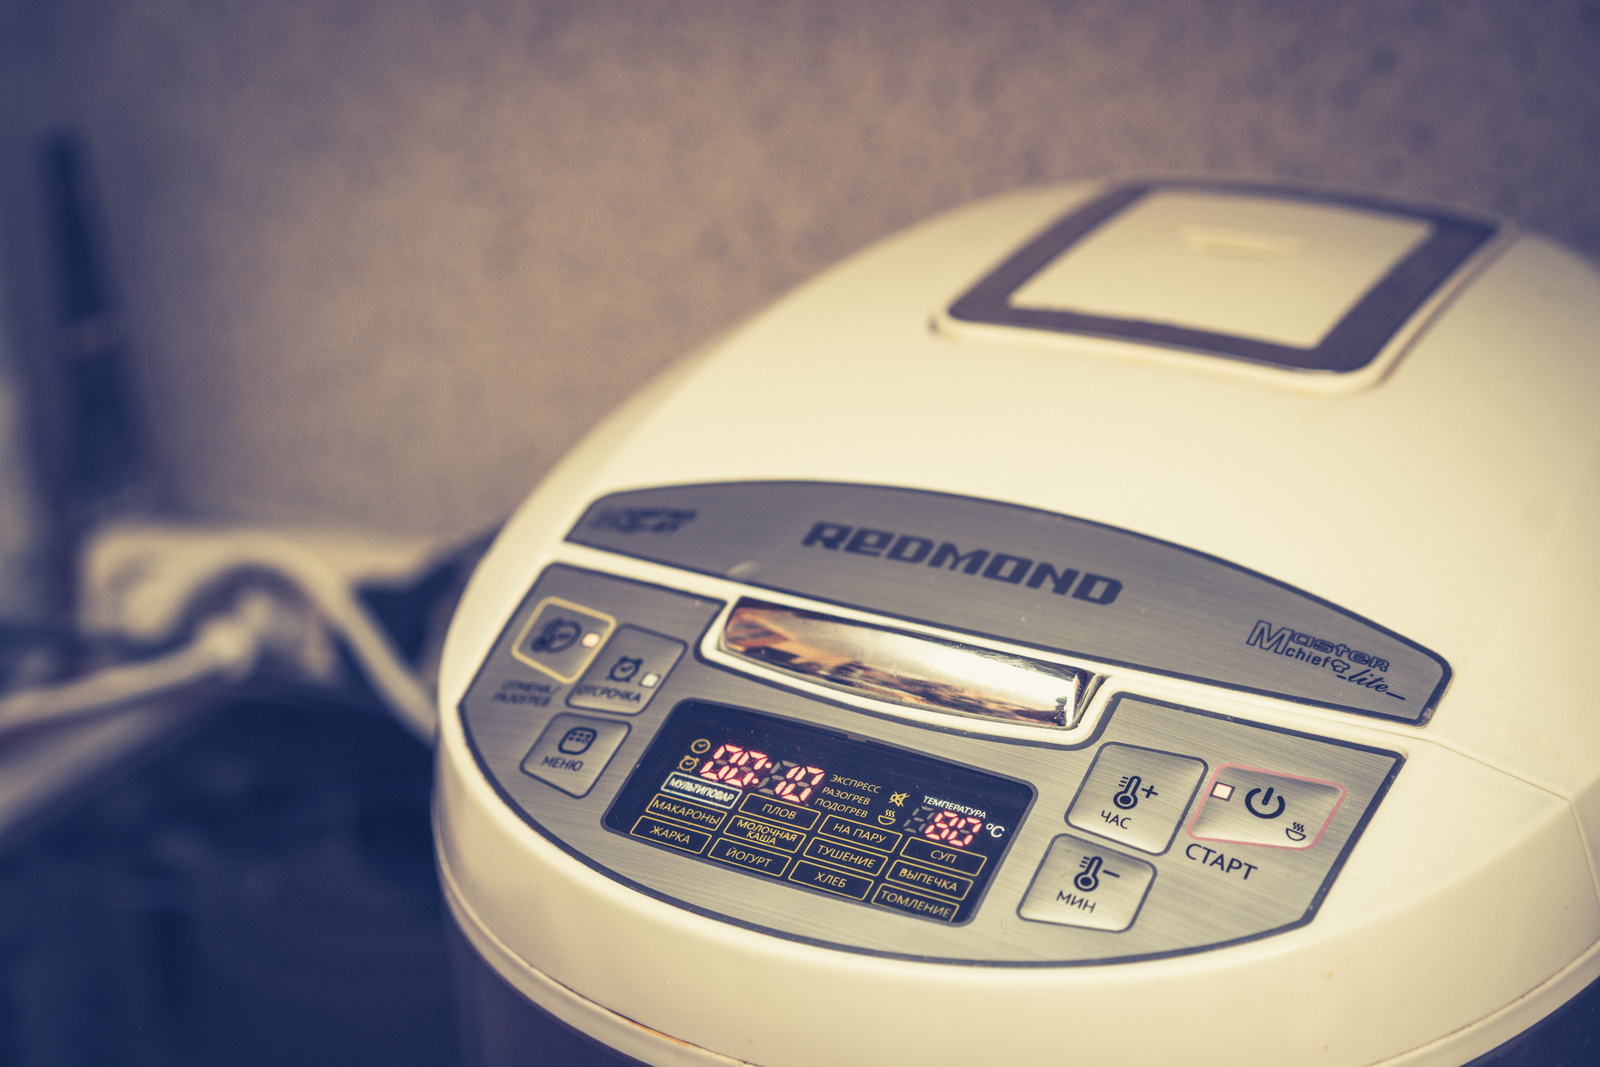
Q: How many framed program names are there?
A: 12